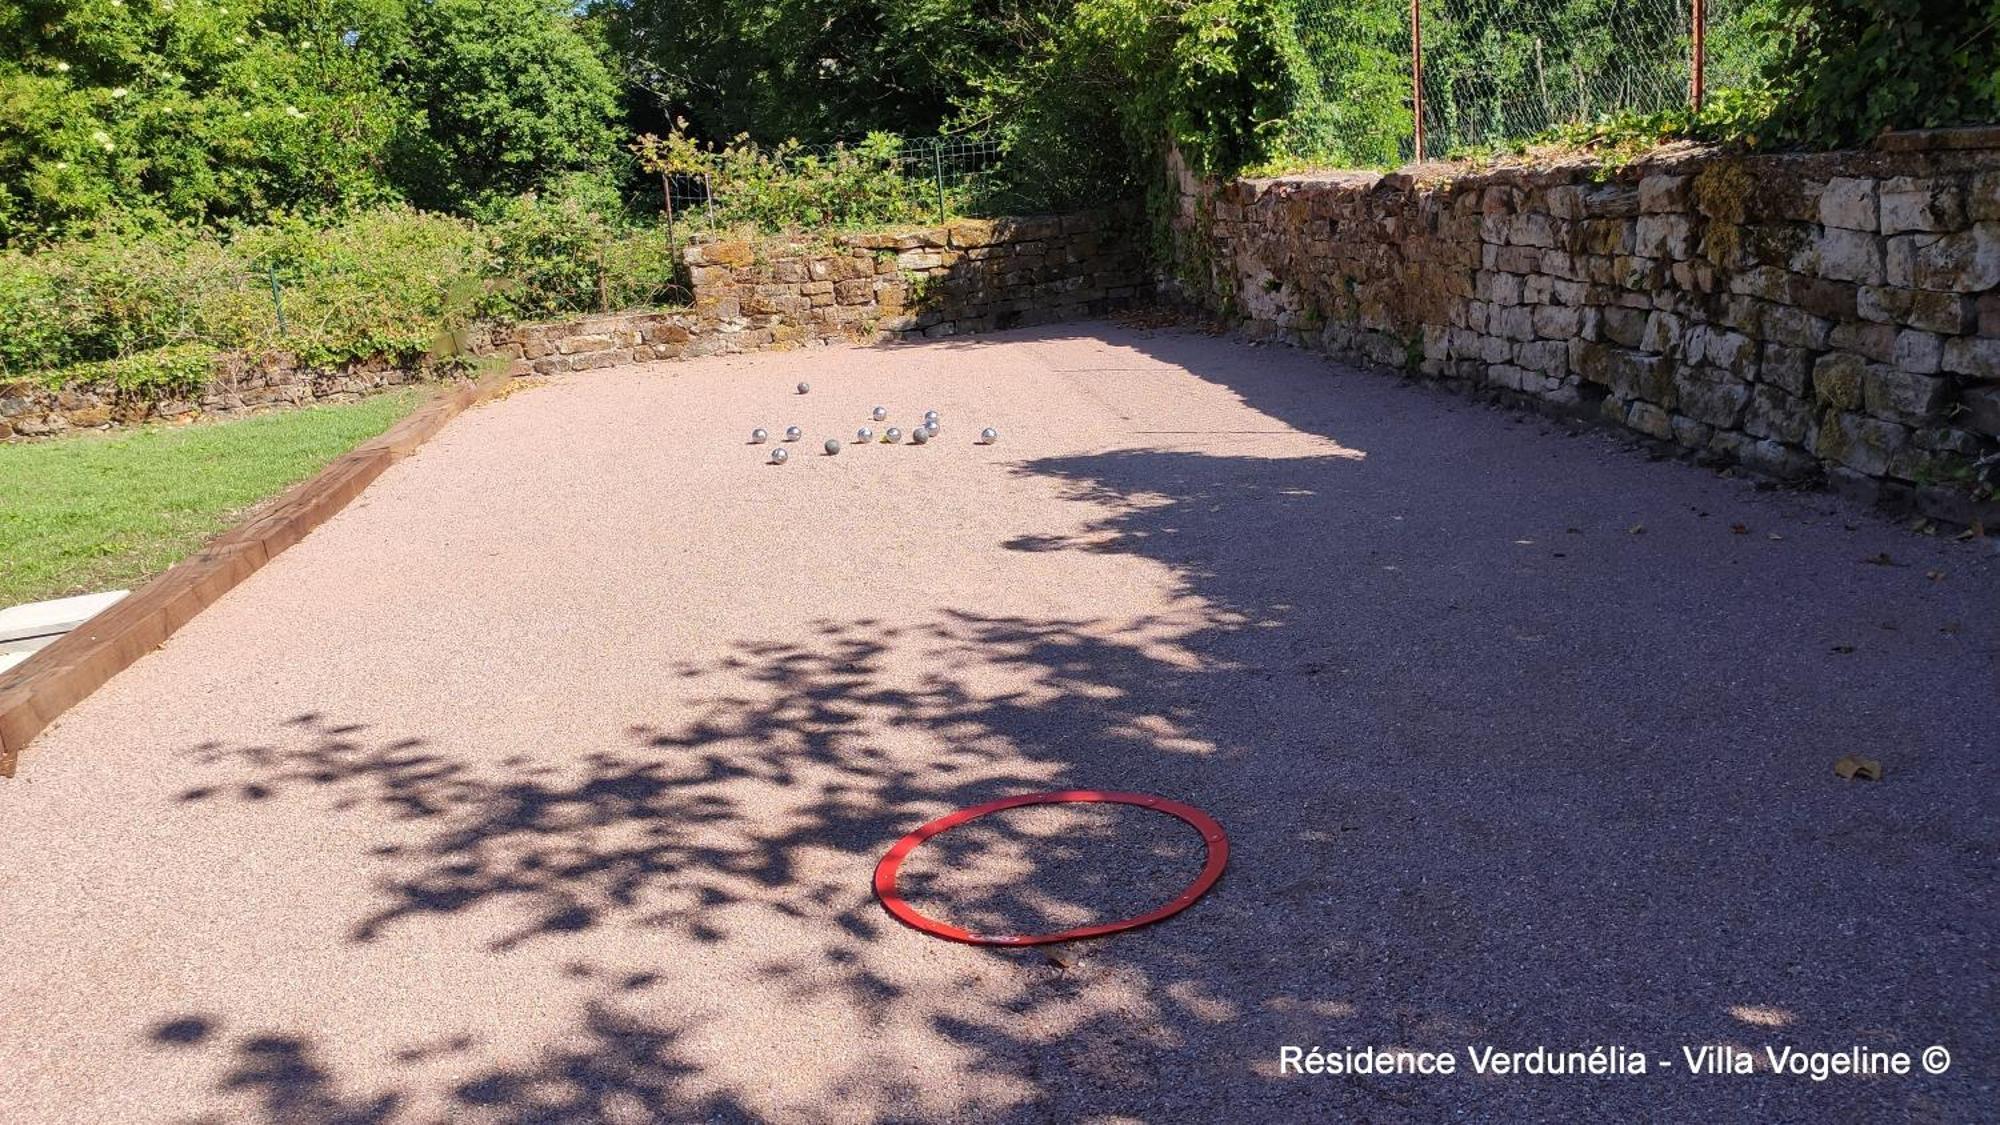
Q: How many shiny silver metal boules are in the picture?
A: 9